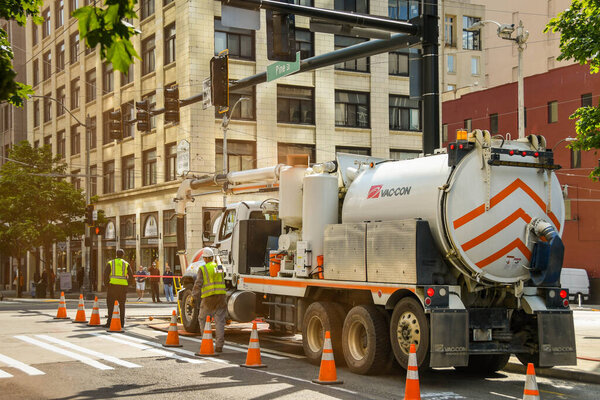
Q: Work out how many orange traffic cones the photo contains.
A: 10